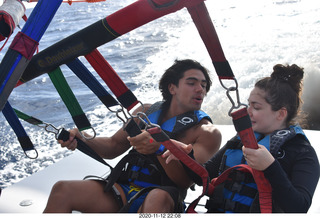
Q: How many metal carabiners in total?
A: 4